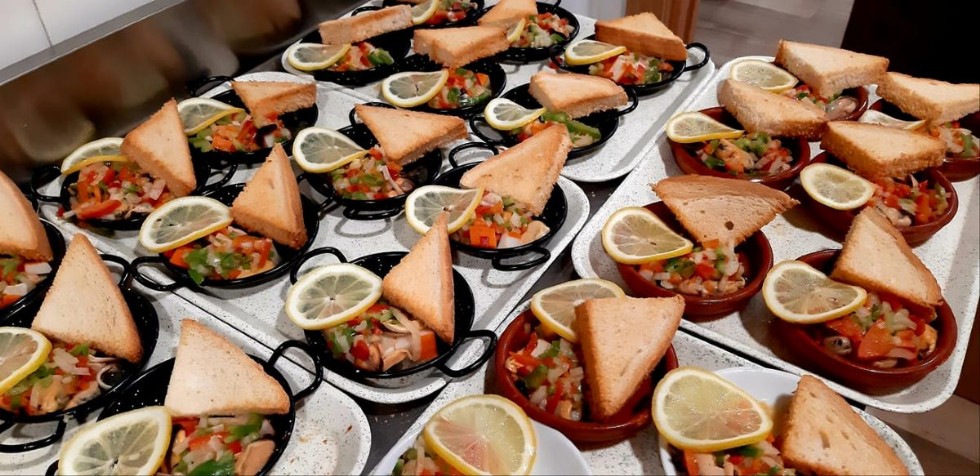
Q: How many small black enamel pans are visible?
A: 15